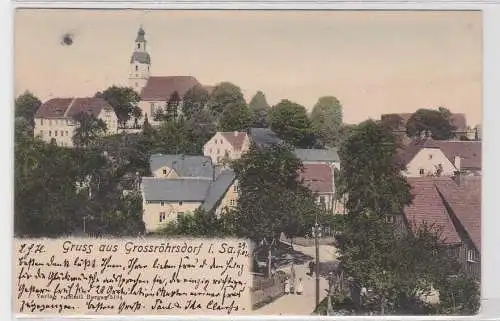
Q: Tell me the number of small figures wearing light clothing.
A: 2